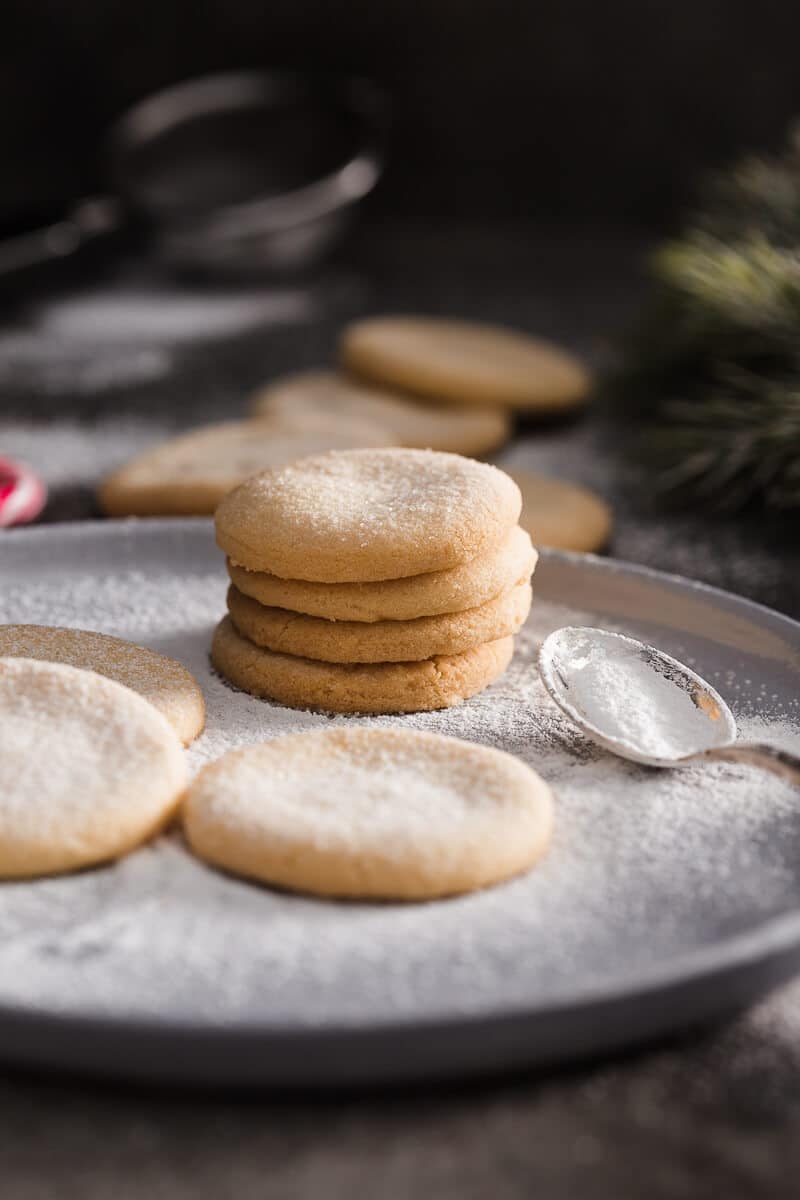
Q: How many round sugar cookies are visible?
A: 11